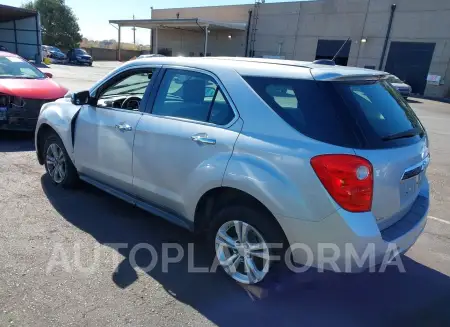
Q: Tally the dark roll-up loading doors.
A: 2